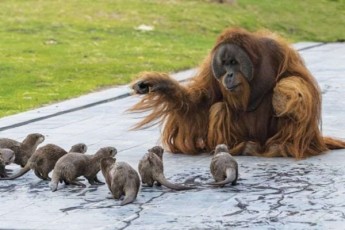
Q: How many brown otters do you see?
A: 7